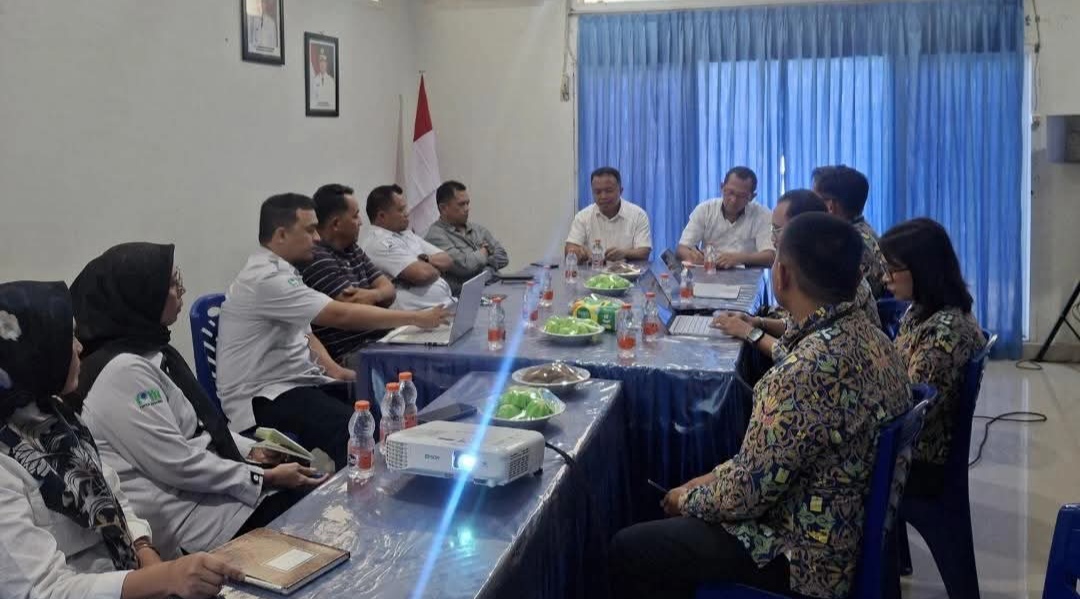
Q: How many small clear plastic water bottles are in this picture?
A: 13